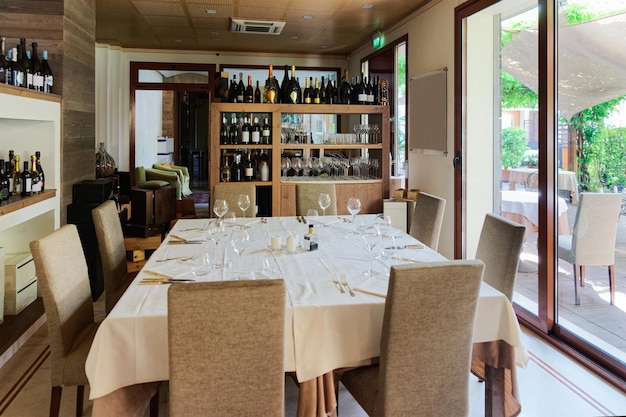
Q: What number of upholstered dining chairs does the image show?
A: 9